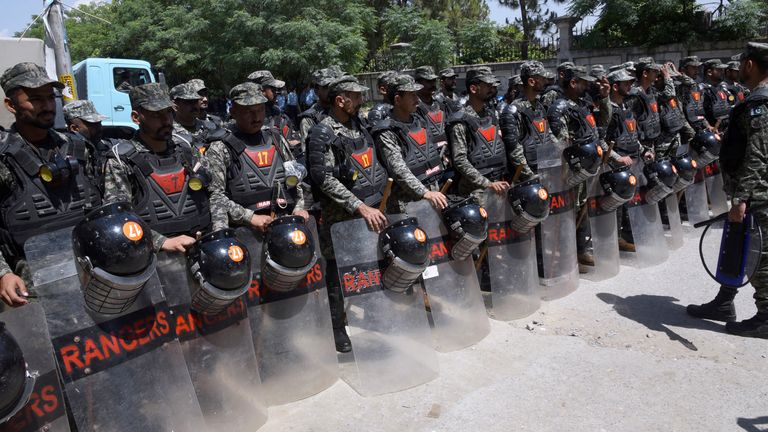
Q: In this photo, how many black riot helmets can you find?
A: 12